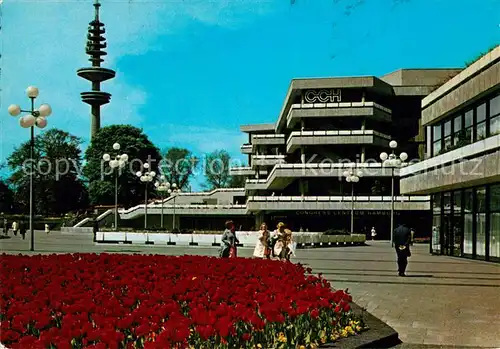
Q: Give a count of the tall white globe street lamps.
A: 7